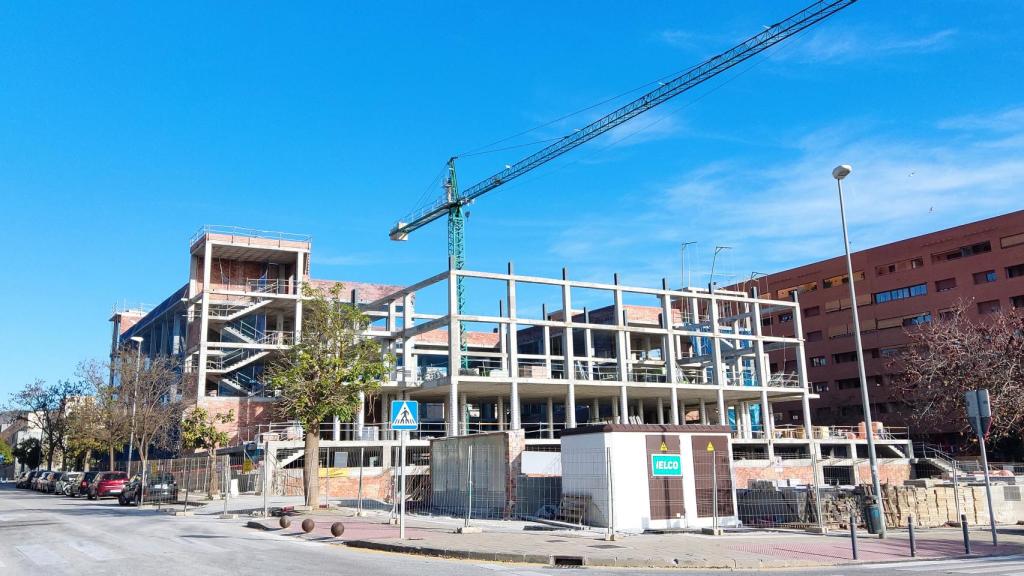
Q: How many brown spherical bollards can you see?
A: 3